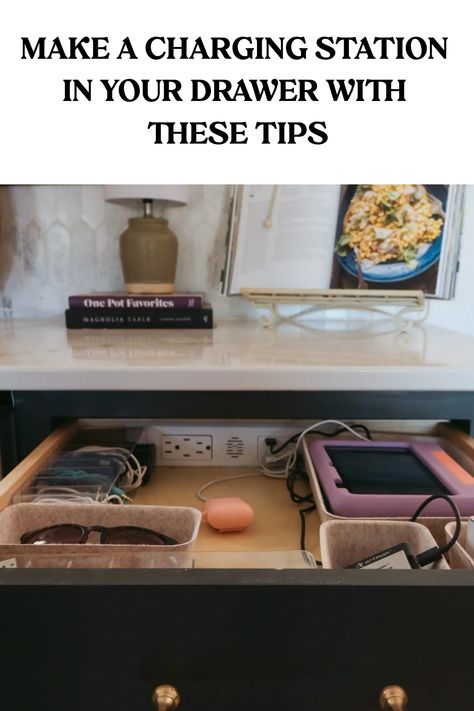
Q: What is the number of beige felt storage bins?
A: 4